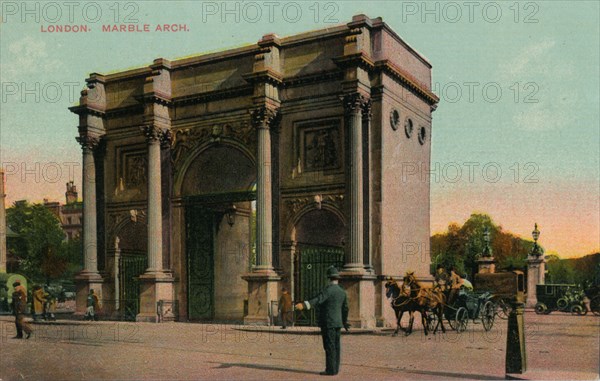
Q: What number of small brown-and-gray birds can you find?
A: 0